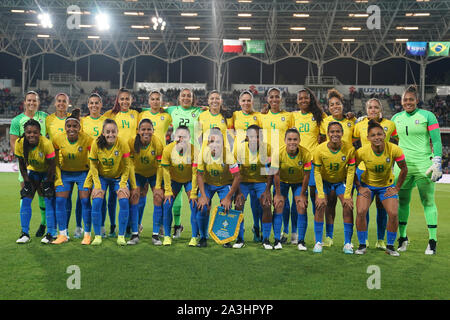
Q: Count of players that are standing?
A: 13